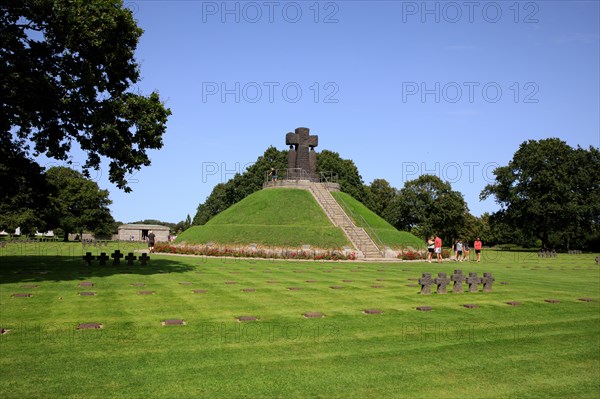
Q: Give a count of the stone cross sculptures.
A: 11